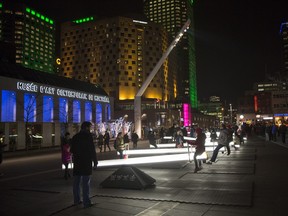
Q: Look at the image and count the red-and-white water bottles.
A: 0